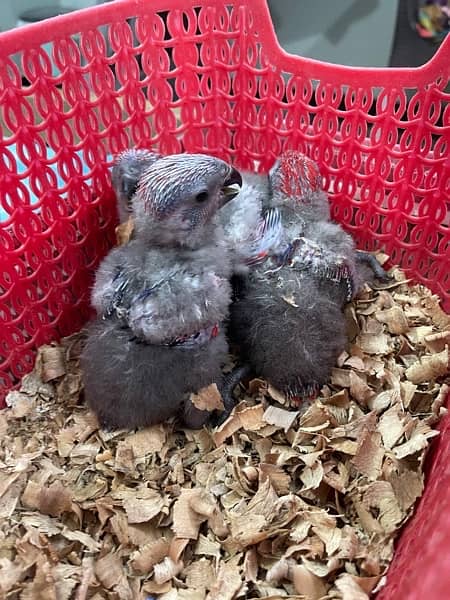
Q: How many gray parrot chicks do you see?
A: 3